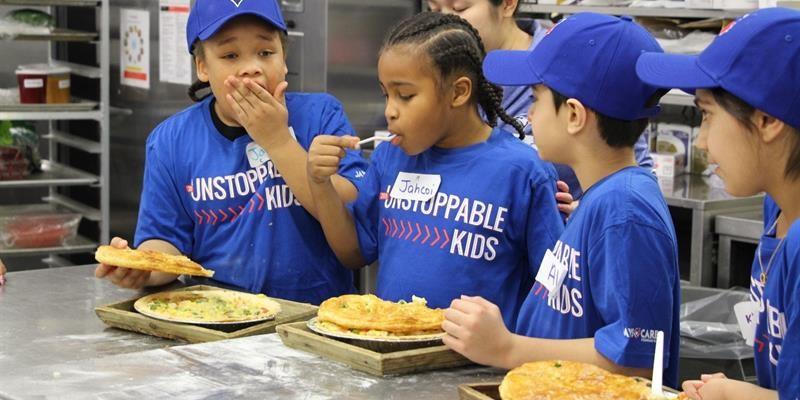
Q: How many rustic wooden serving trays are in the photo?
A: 3